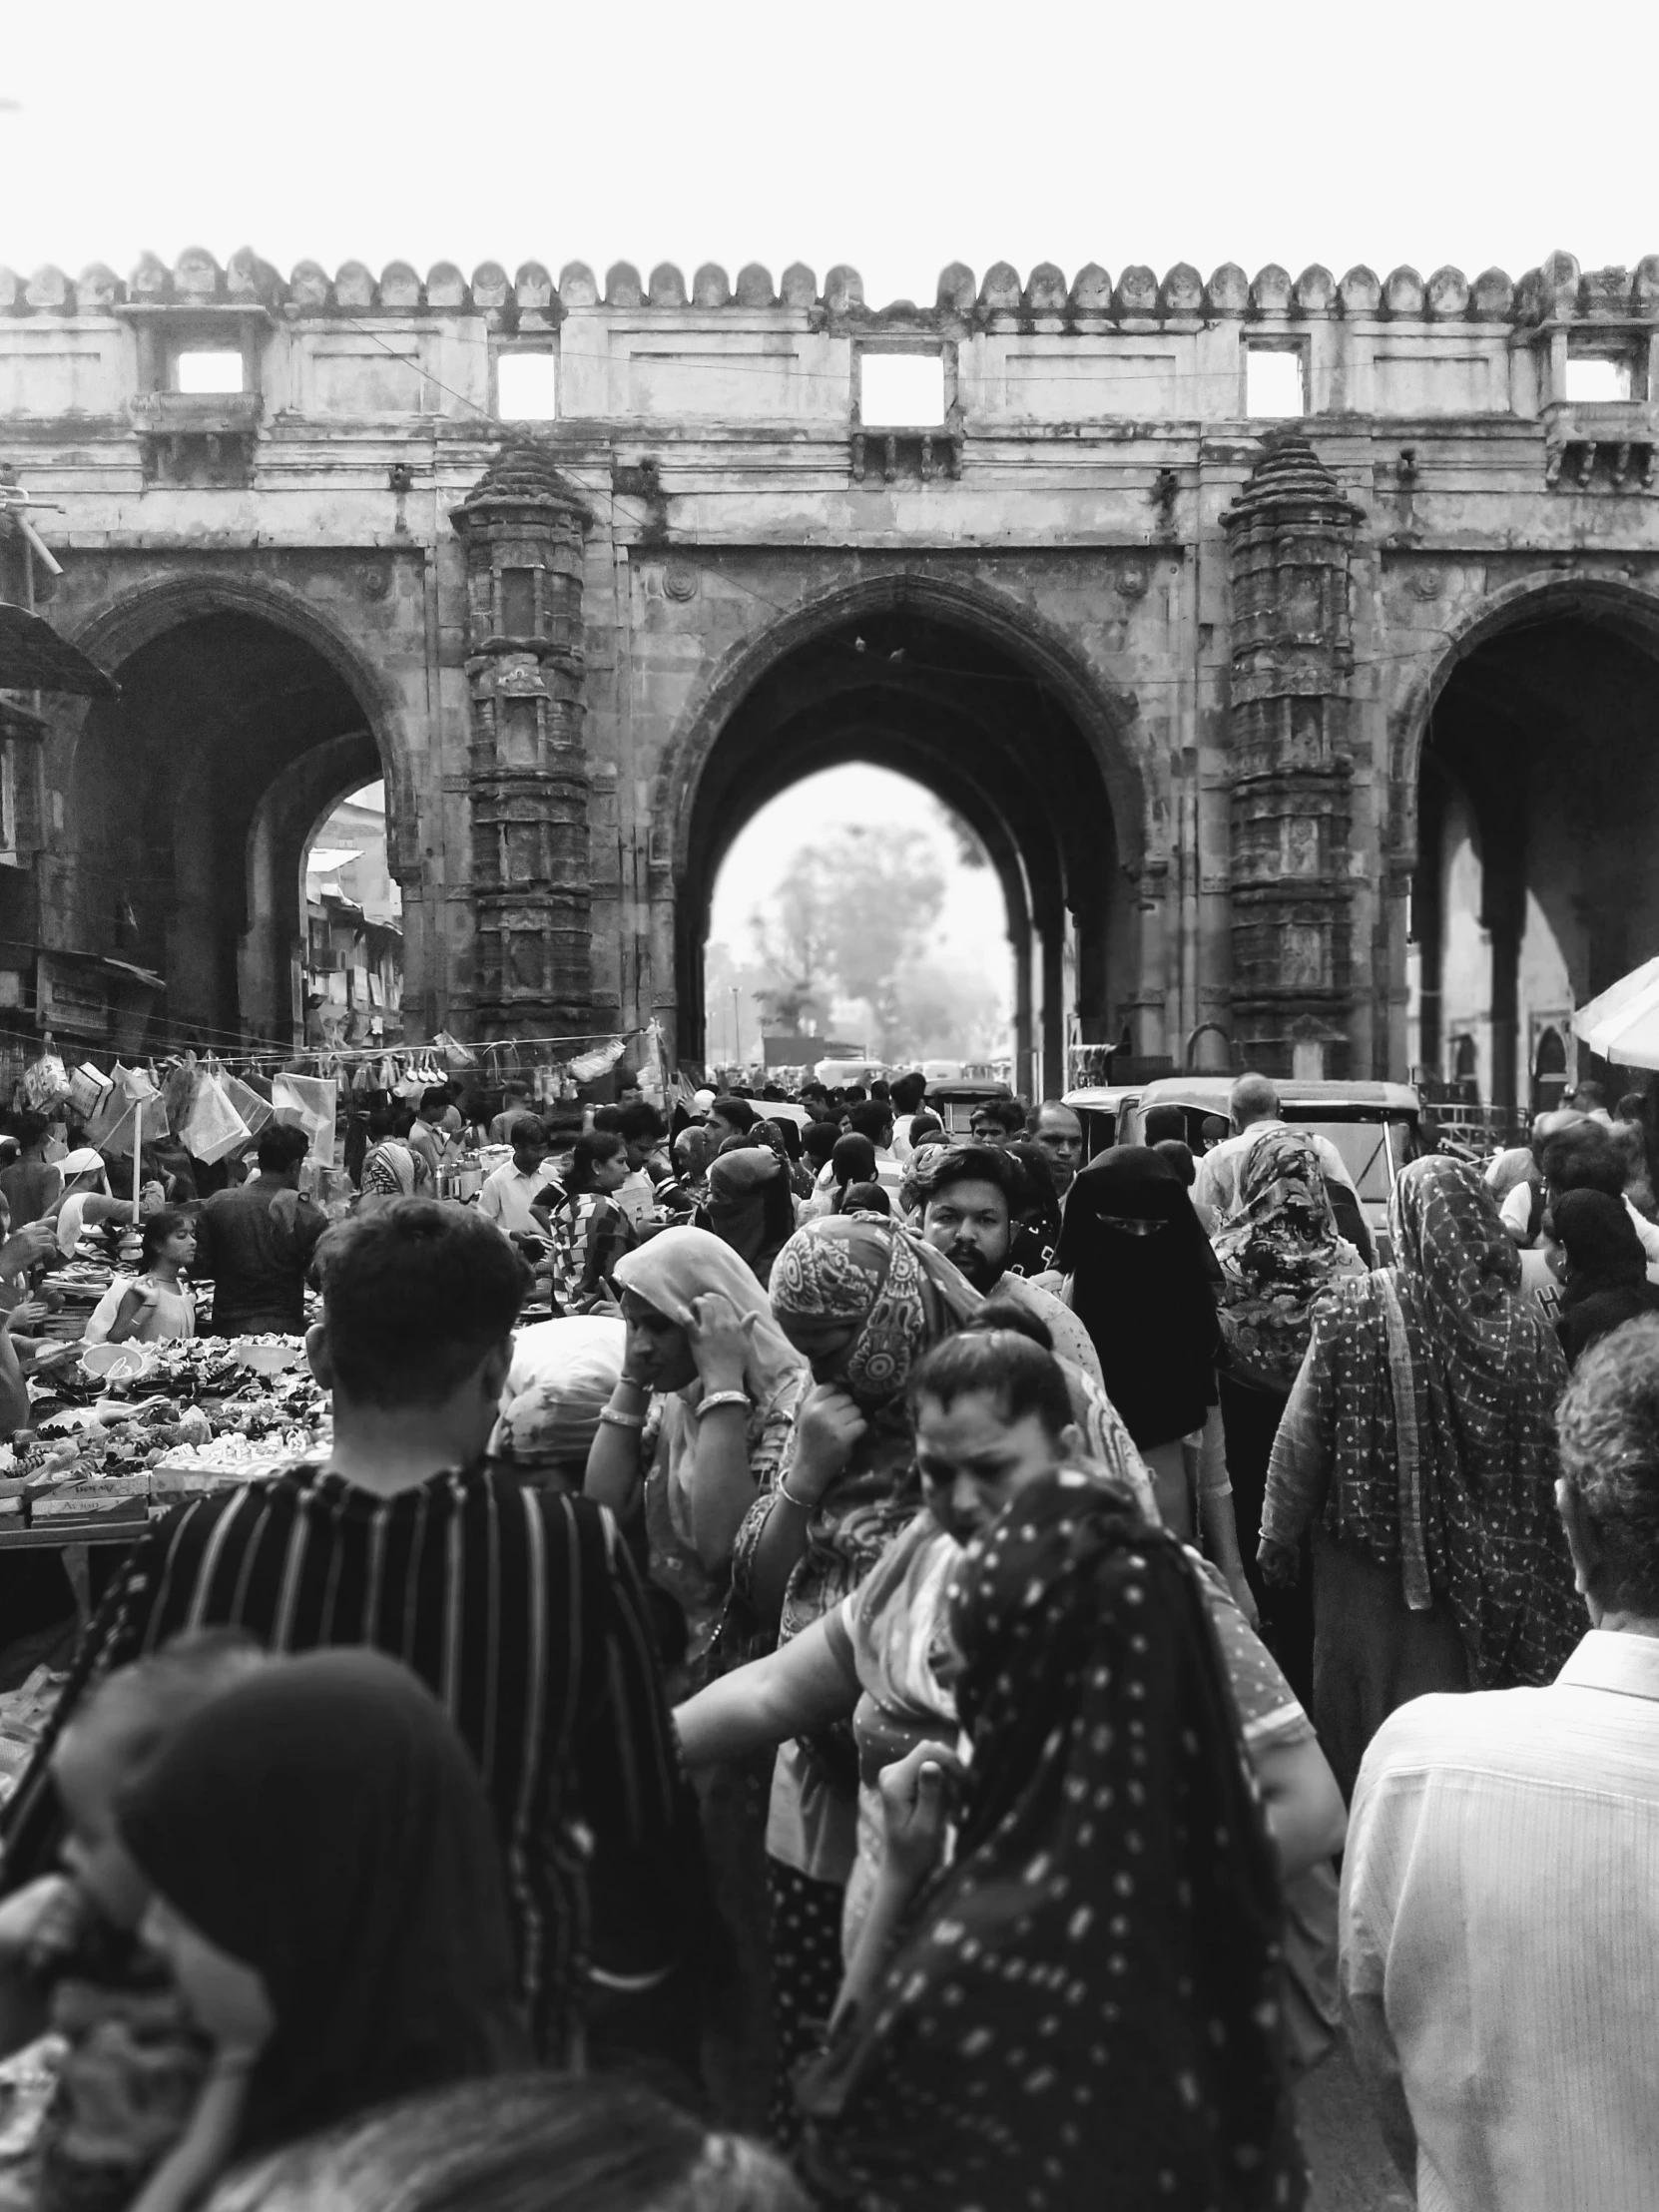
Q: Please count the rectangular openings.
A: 5